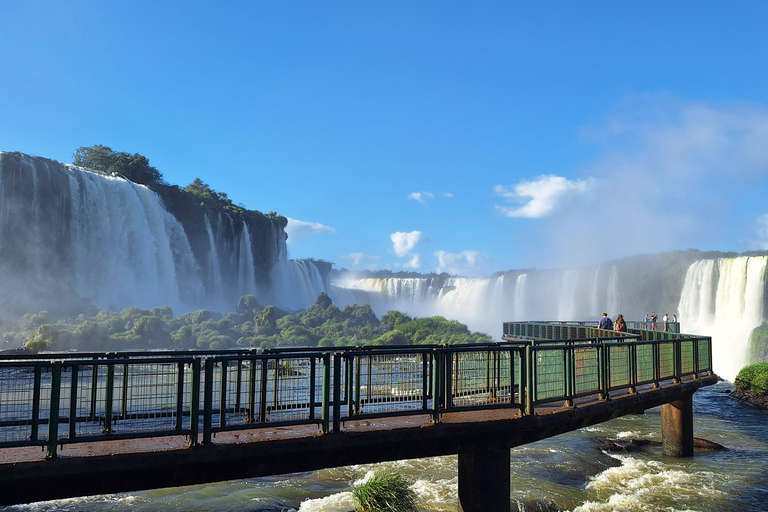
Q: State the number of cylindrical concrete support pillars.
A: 2